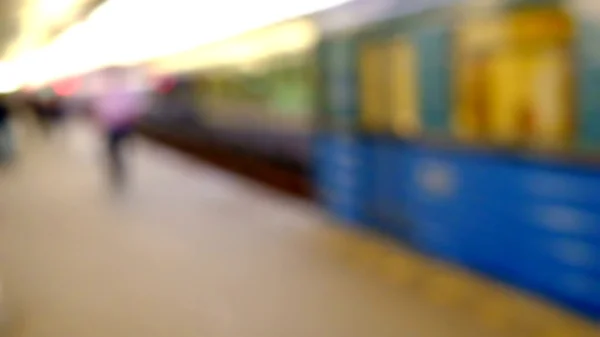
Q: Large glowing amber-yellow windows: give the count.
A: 2